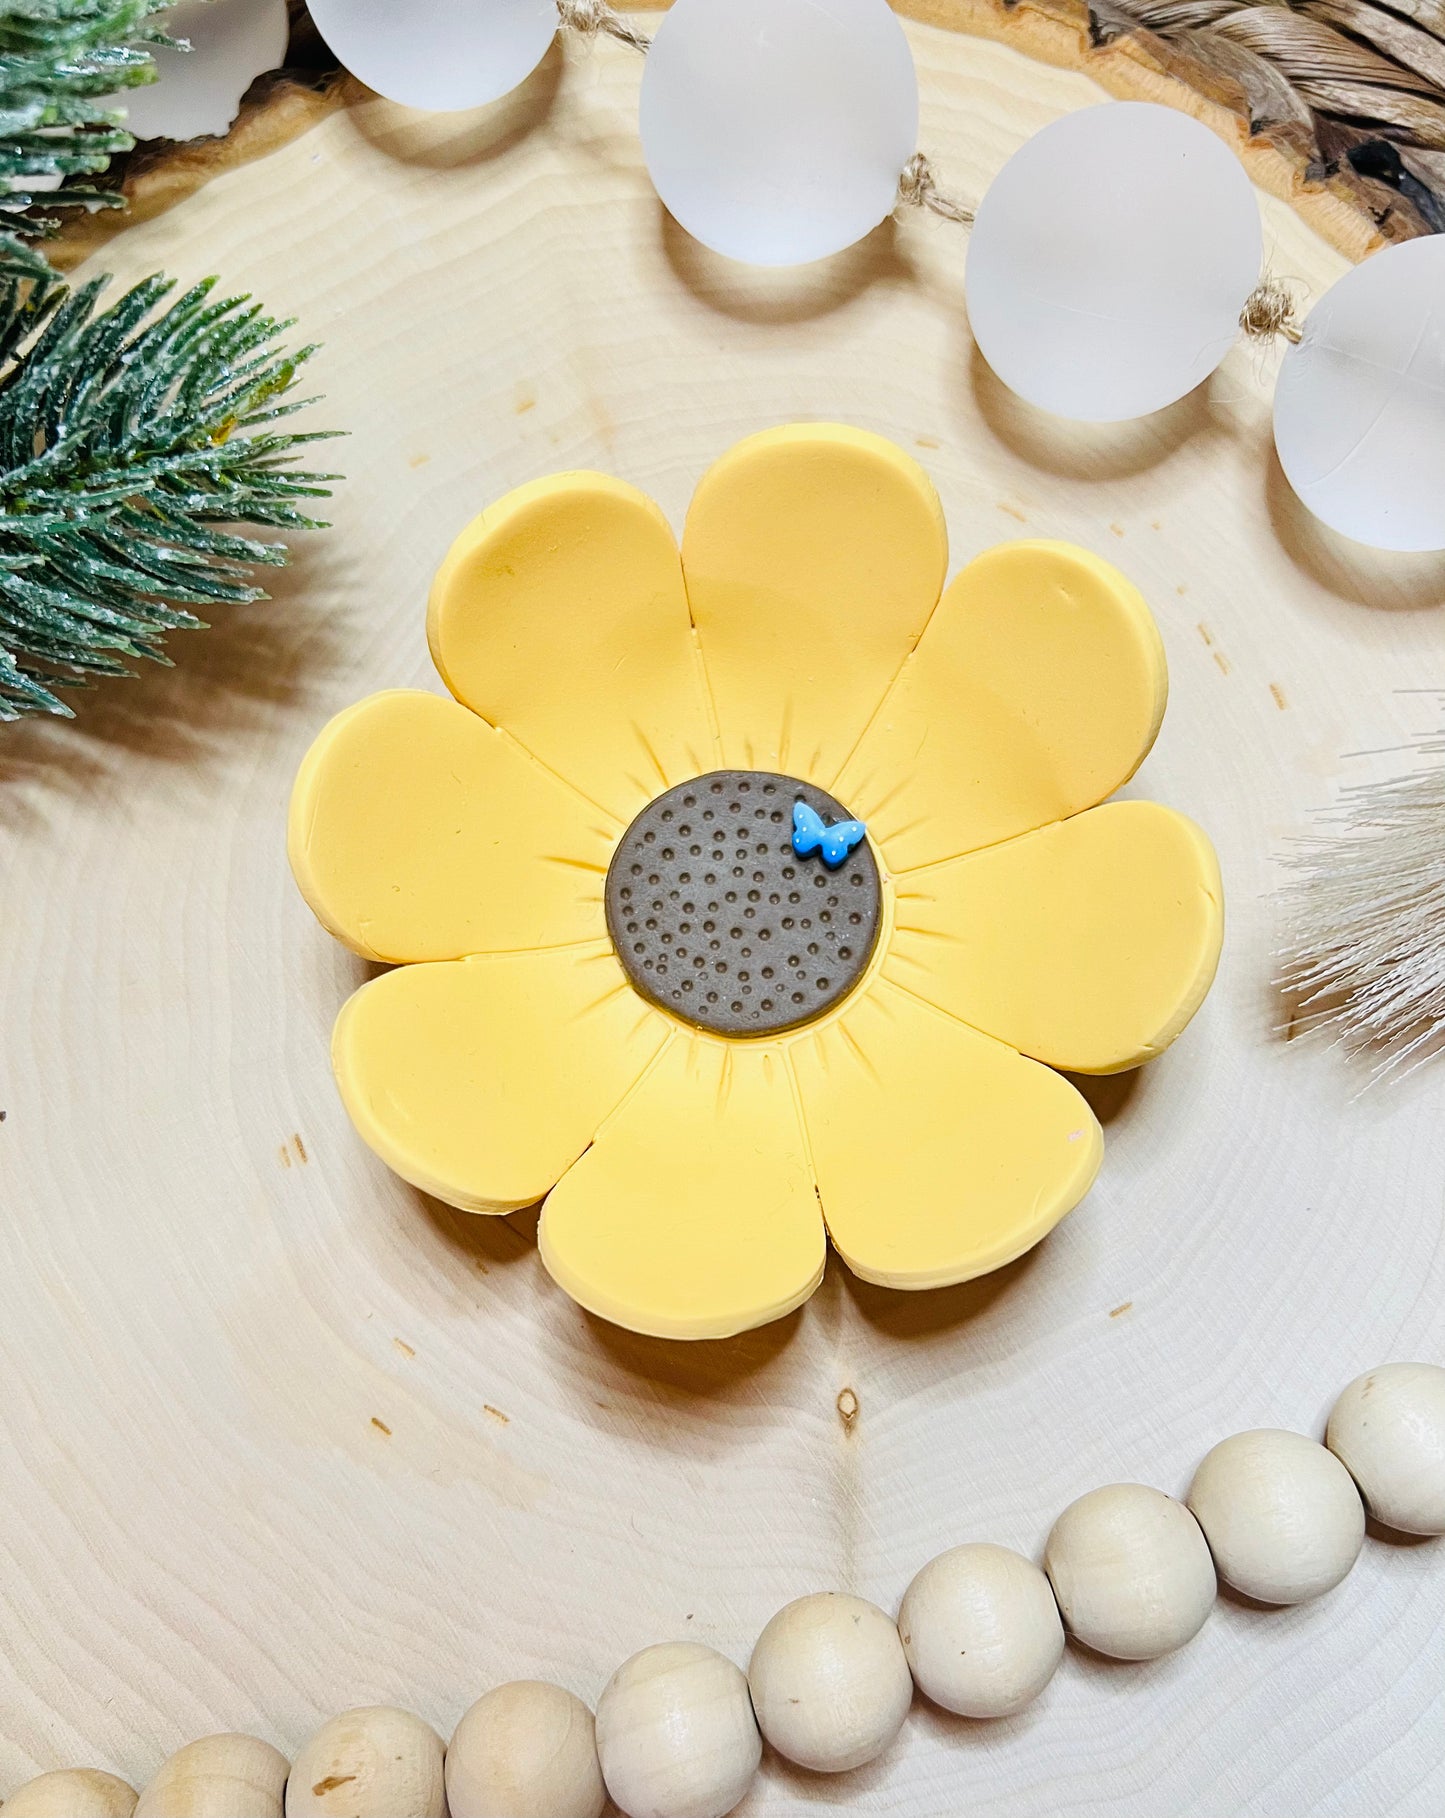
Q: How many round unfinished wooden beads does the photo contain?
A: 10